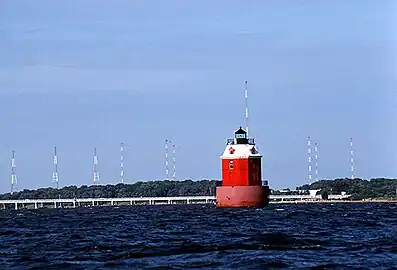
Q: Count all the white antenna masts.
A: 10